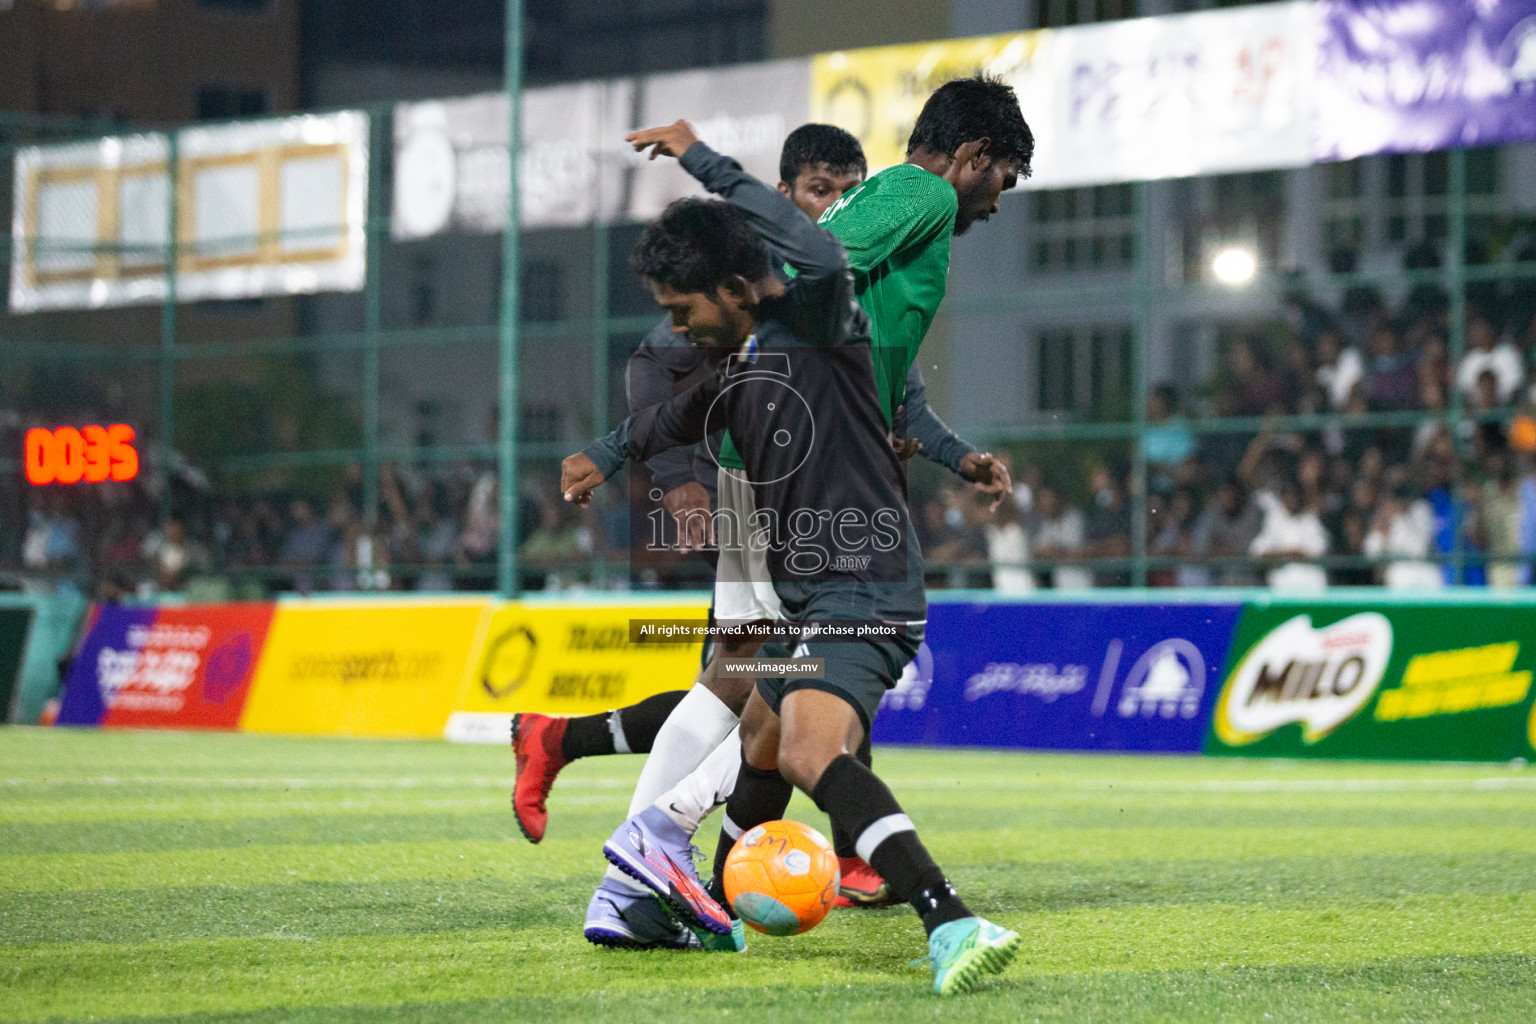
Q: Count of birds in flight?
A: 0